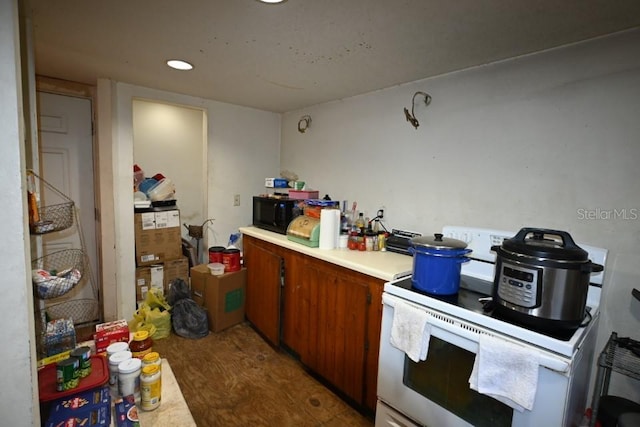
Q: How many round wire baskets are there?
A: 3